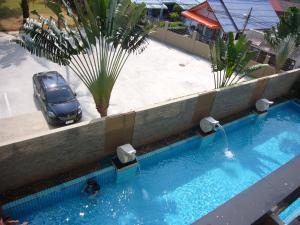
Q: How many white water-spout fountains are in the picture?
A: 3